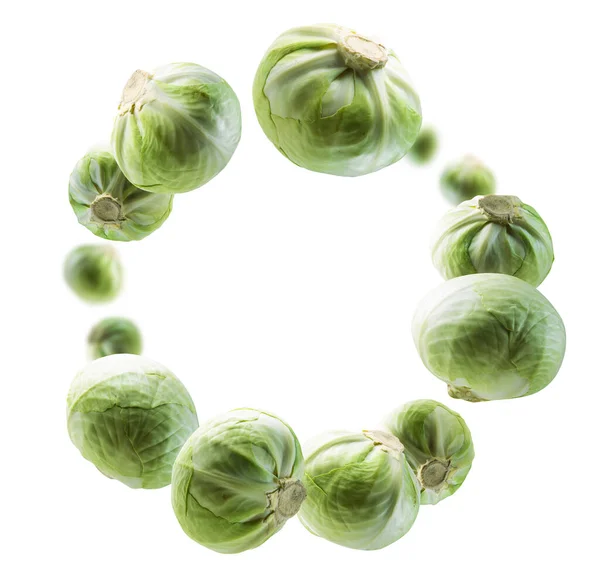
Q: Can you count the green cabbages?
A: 13